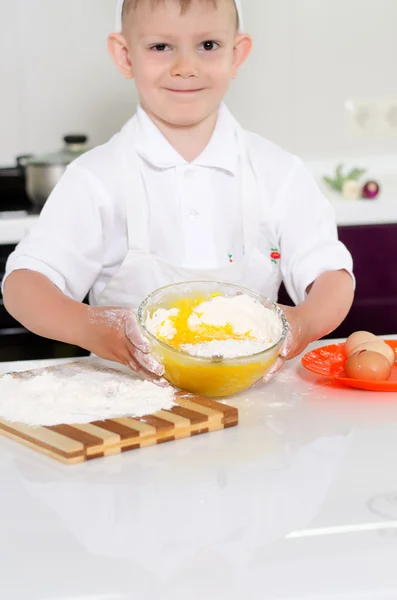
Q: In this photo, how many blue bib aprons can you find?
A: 0